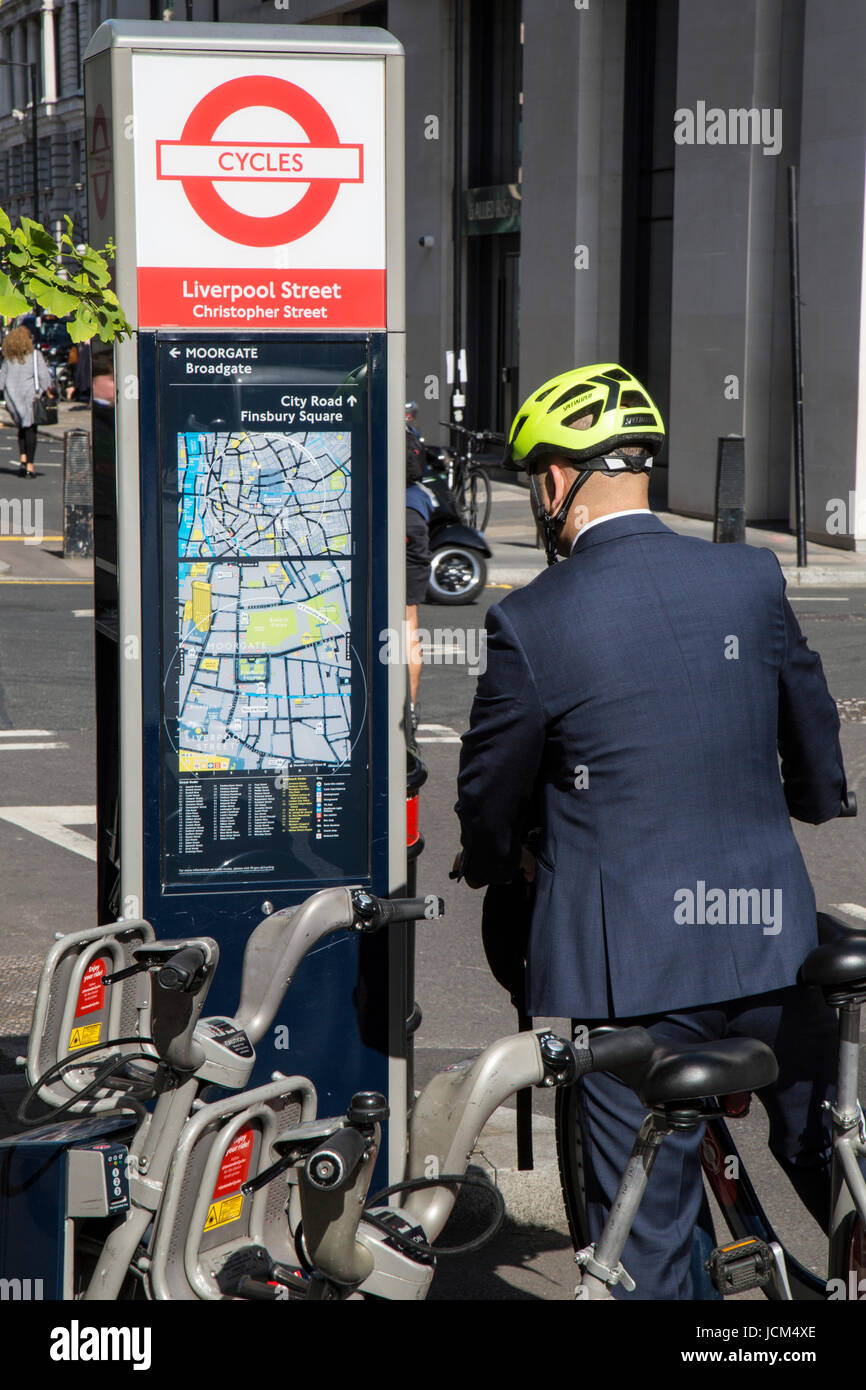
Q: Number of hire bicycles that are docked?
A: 2